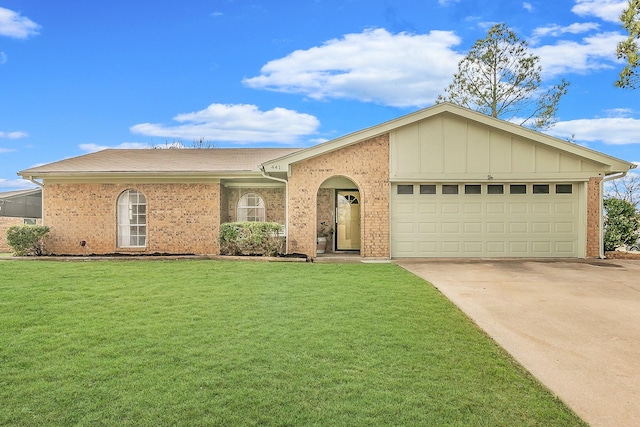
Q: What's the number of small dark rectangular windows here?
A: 8